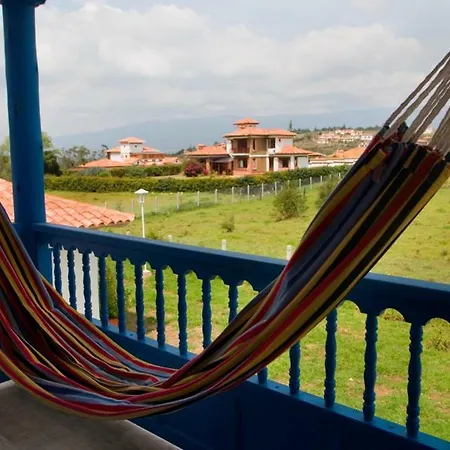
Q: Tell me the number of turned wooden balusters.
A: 15